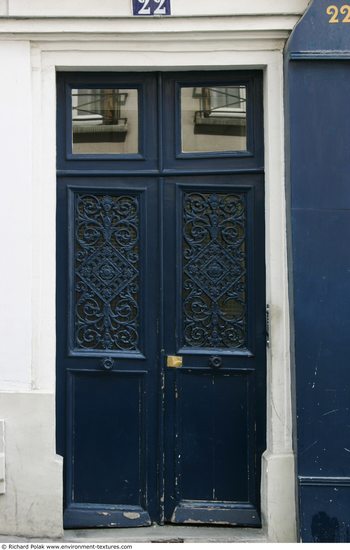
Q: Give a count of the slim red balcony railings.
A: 0